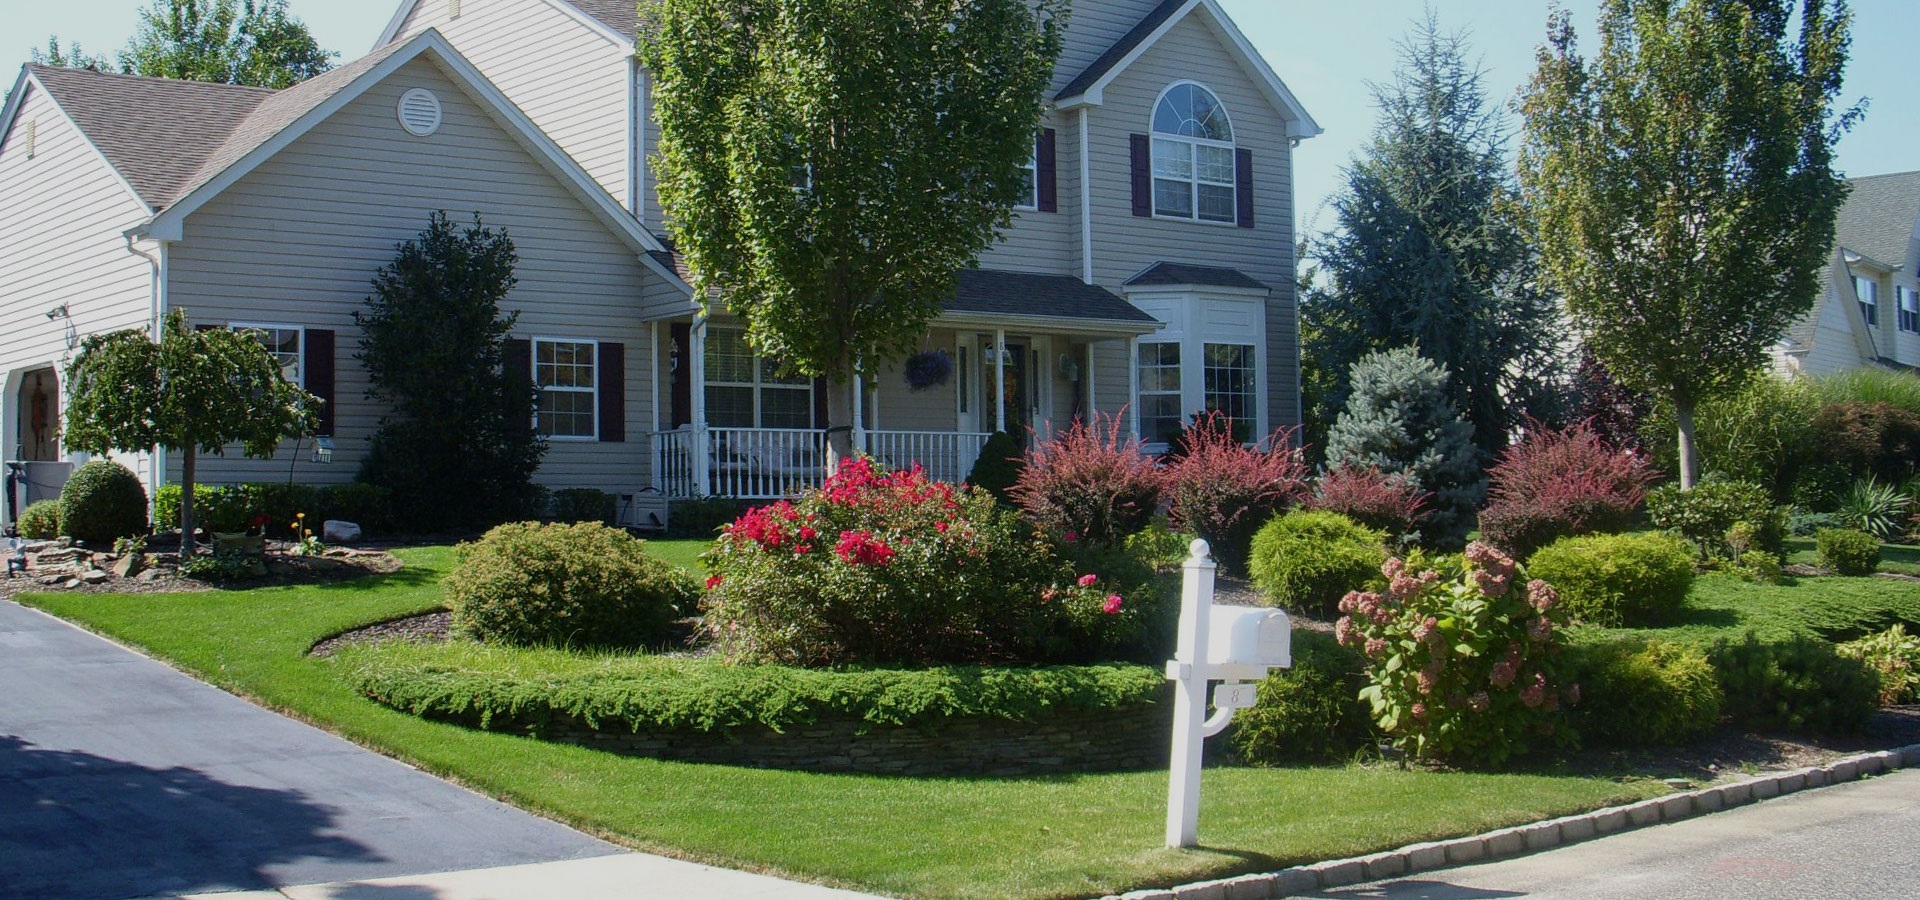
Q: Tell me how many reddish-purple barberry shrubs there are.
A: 4